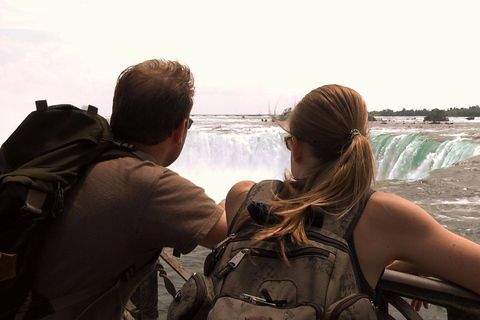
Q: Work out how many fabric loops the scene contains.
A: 2